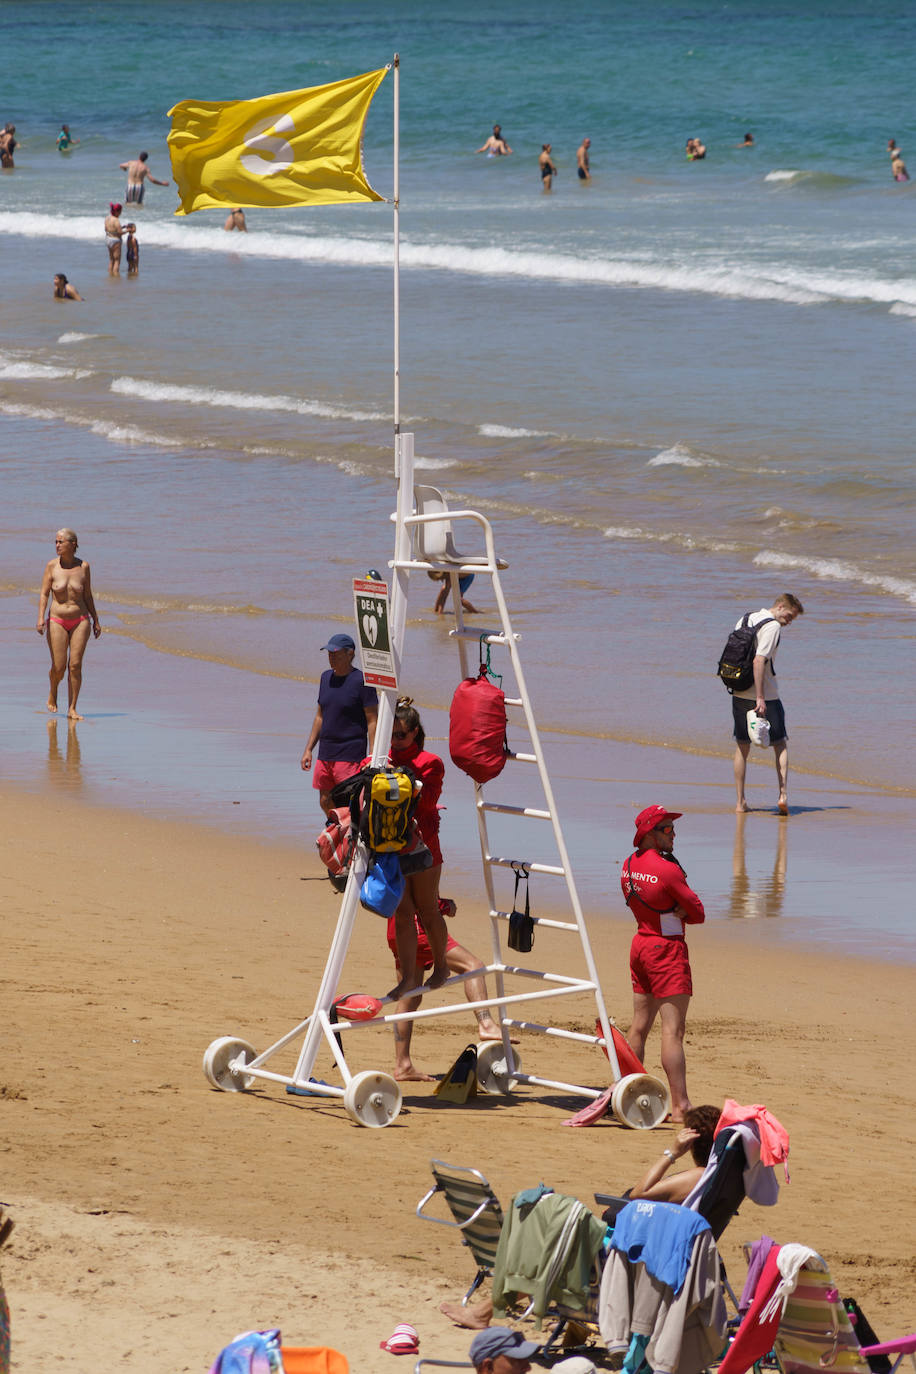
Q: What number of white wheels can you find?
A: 4